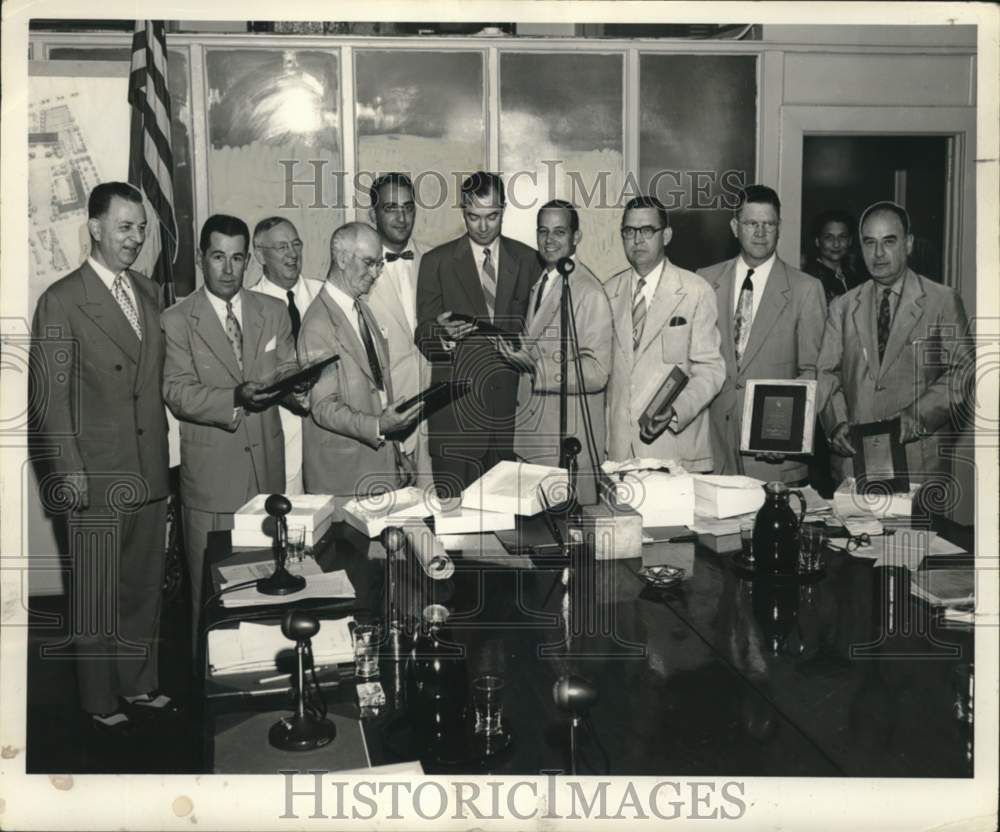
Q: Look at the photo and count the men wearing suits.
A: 10